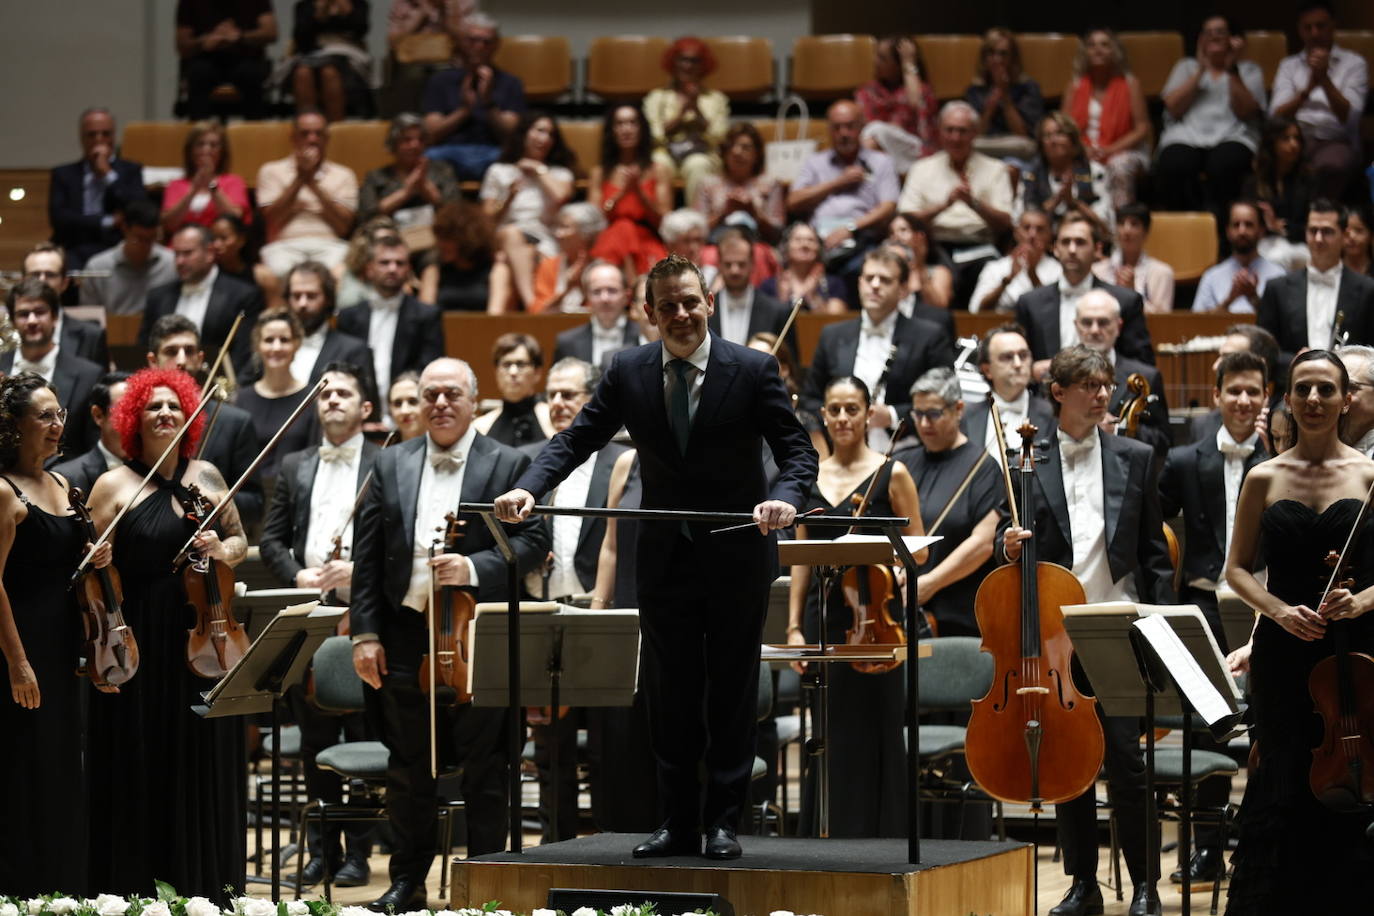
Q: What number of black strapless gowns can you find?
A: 1